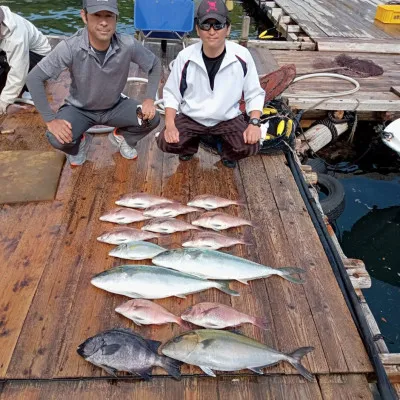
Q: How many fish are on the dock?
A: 15